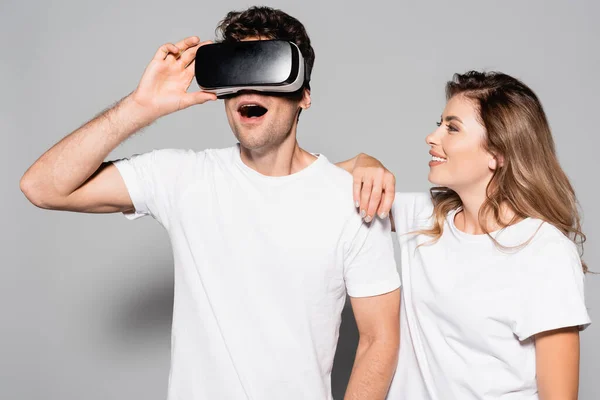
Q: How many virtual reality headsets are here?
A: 1